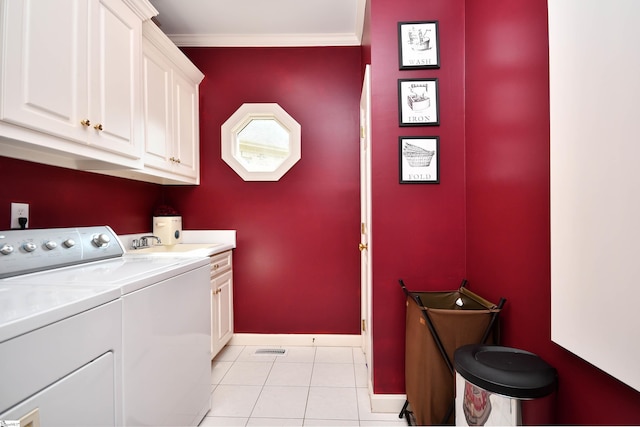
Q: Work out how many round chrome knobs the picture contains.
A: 5